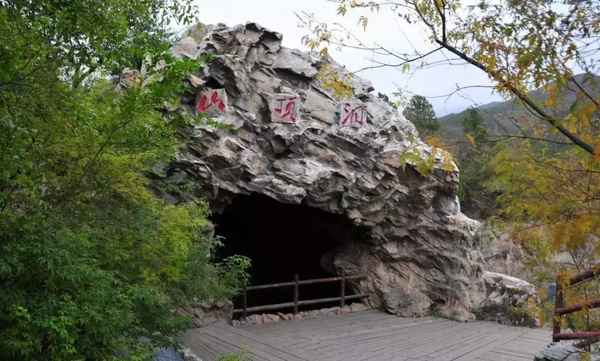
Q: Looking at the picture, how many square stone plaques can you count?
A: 3